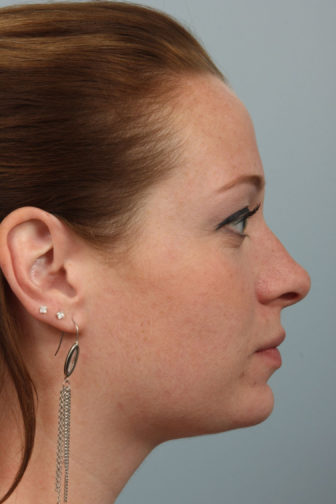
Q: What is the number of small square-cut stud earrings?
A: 2